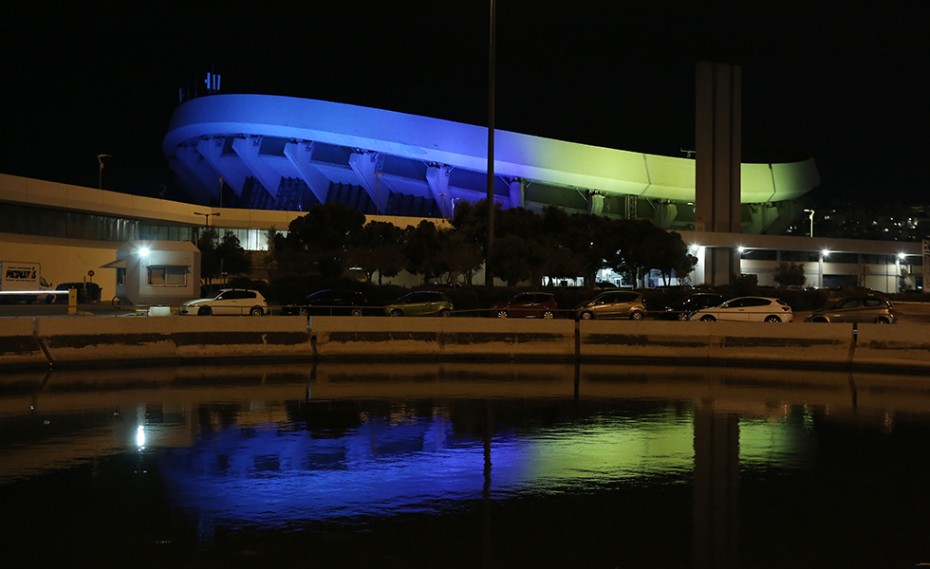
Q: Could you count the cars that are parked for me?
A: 8